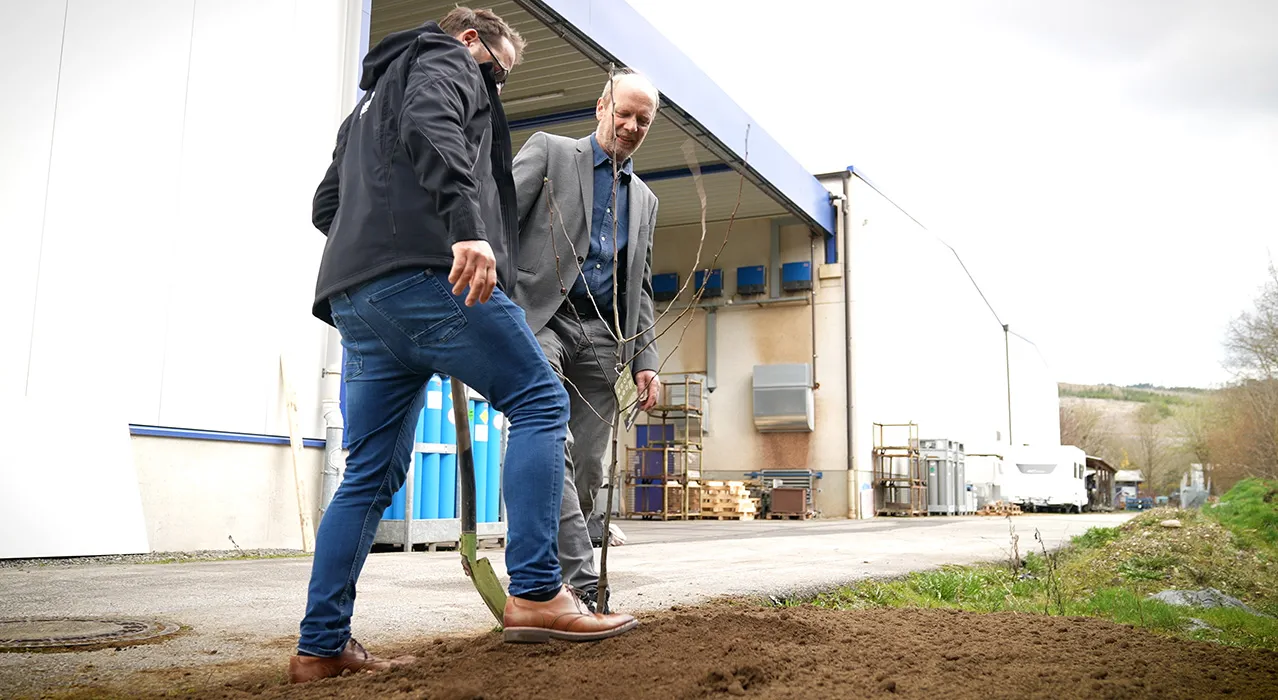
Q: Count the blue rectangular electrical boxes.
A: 4